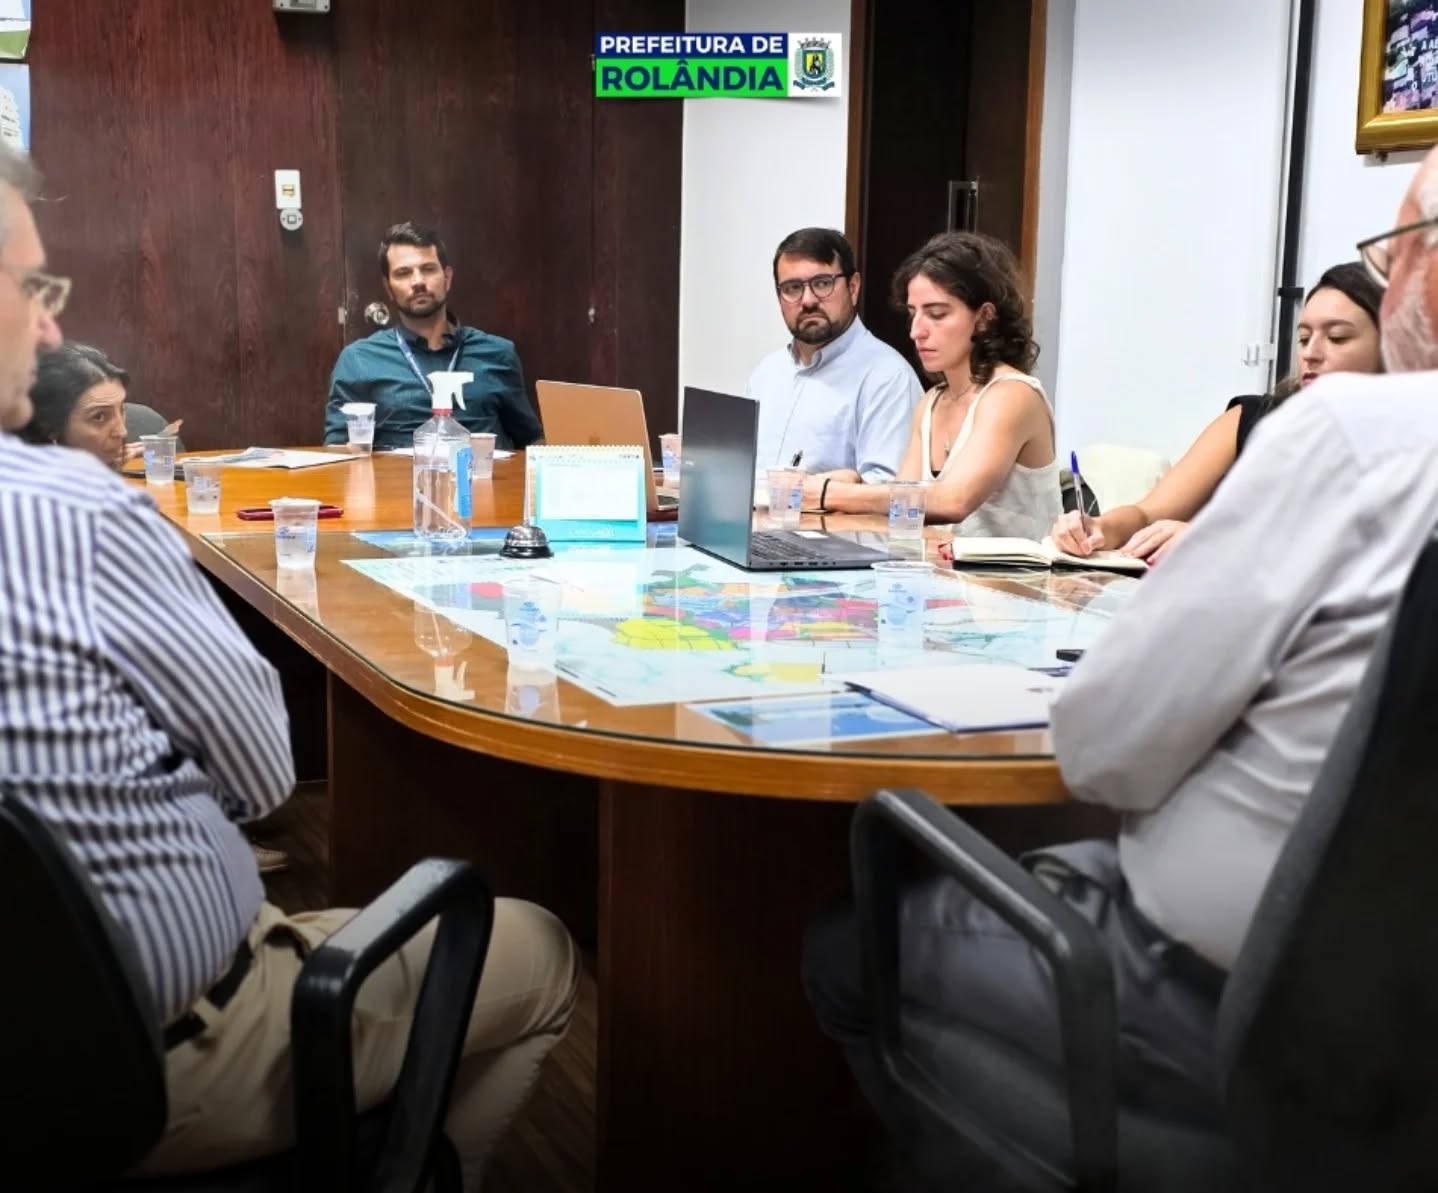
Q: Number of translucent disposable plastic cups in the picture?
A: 10